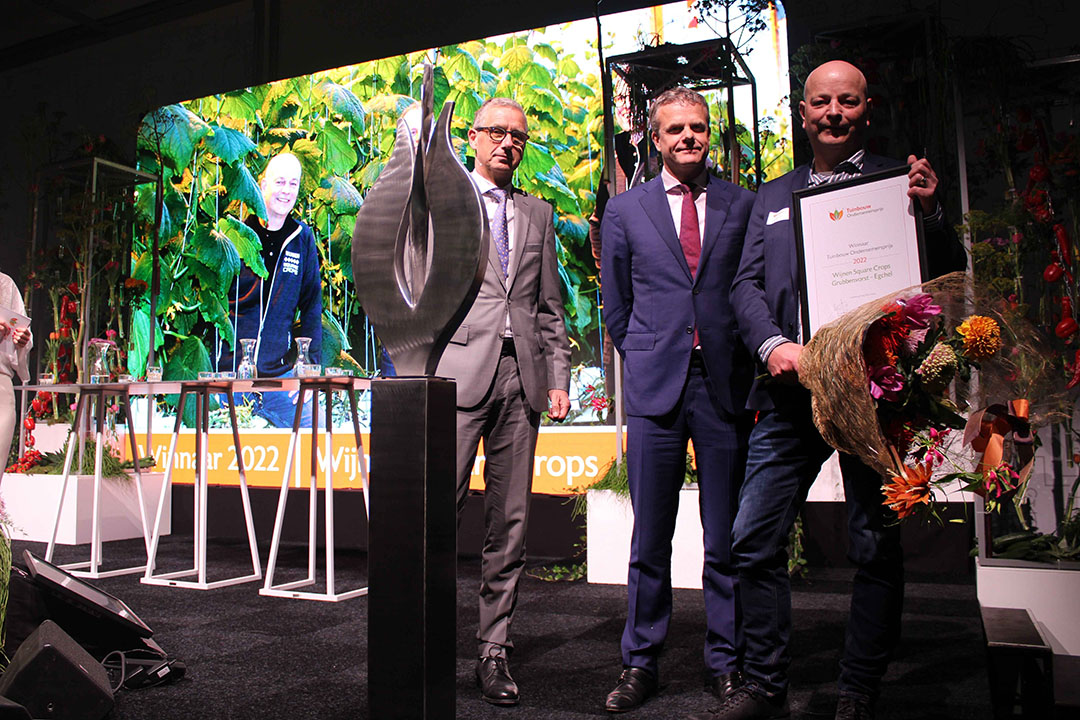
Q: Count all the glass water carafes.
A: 3